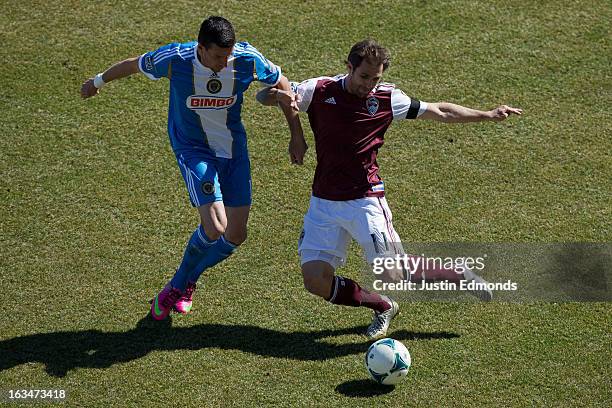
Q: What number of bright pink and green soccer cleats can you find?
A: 2